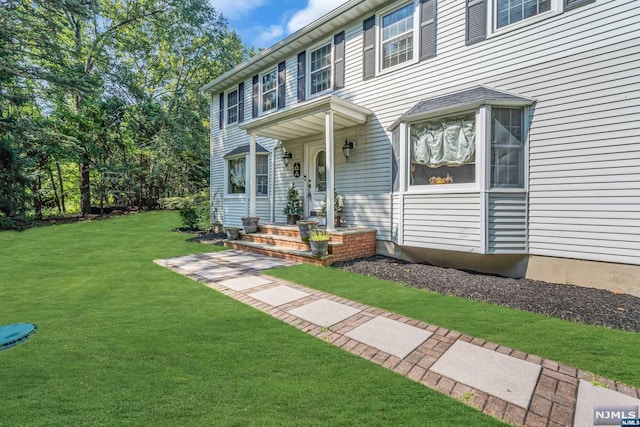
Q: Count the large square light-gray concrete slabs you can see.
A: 12